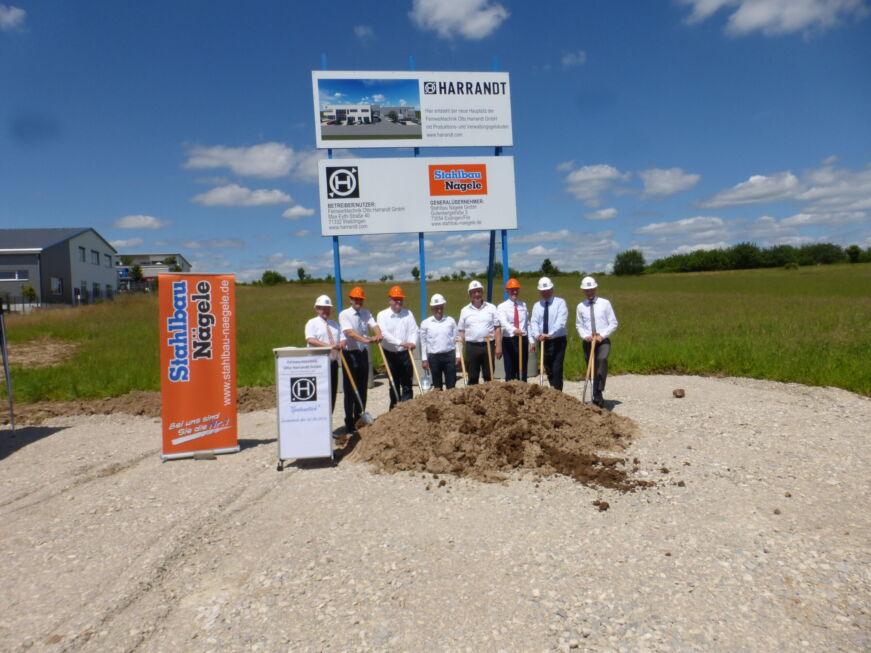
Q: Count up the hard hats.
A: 8